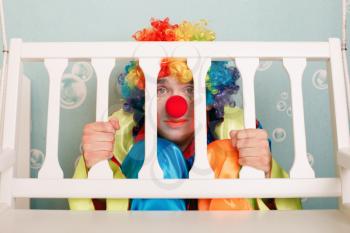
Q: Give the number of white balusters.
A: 6